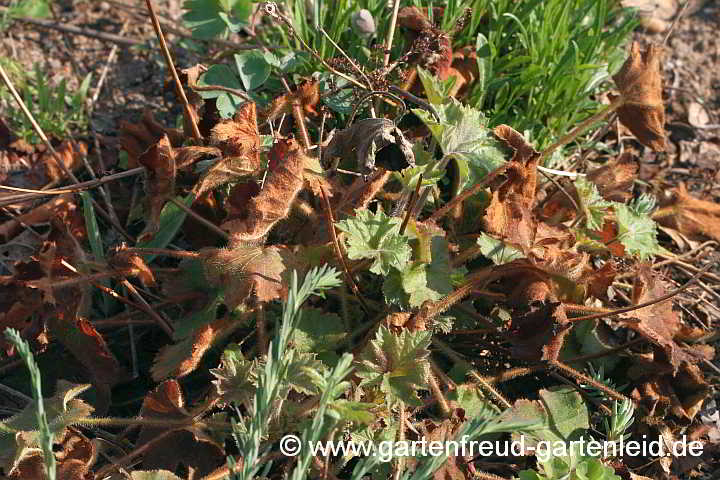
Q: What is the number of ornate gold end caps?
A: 0